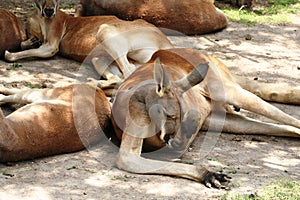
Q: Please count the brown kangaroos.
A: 5